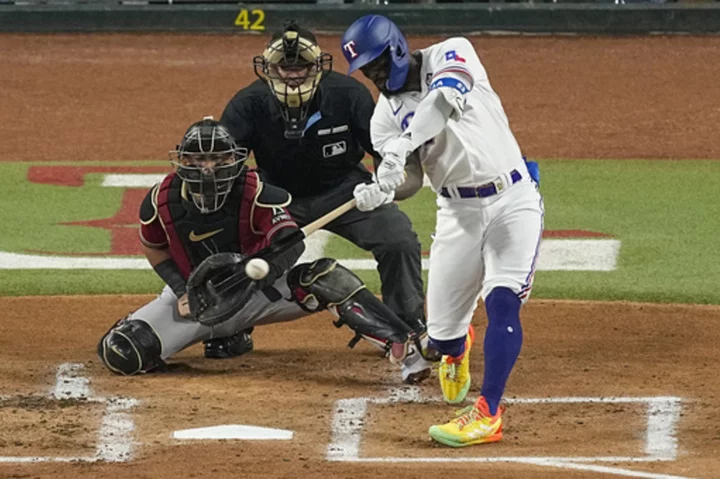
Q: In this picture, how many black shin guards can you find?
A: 2